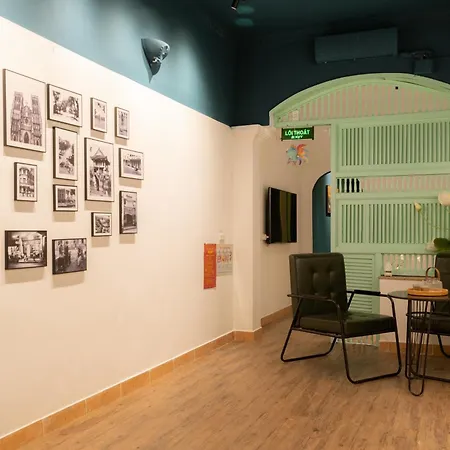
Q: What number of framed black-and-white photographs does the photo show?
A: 13